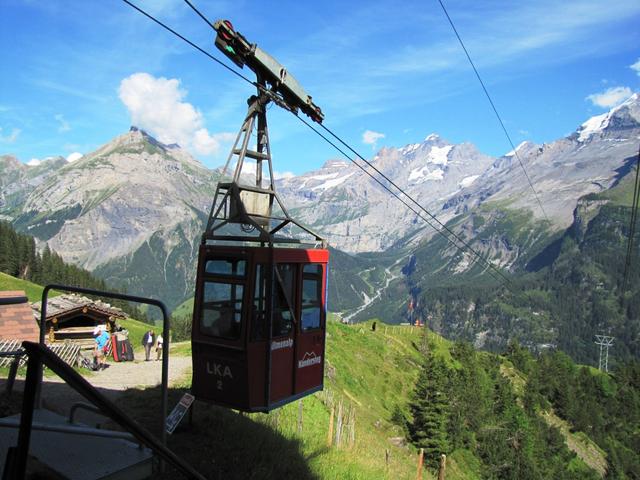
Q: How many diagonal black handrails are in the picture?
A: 1